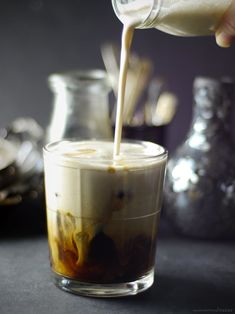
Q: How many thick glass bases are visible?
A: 1